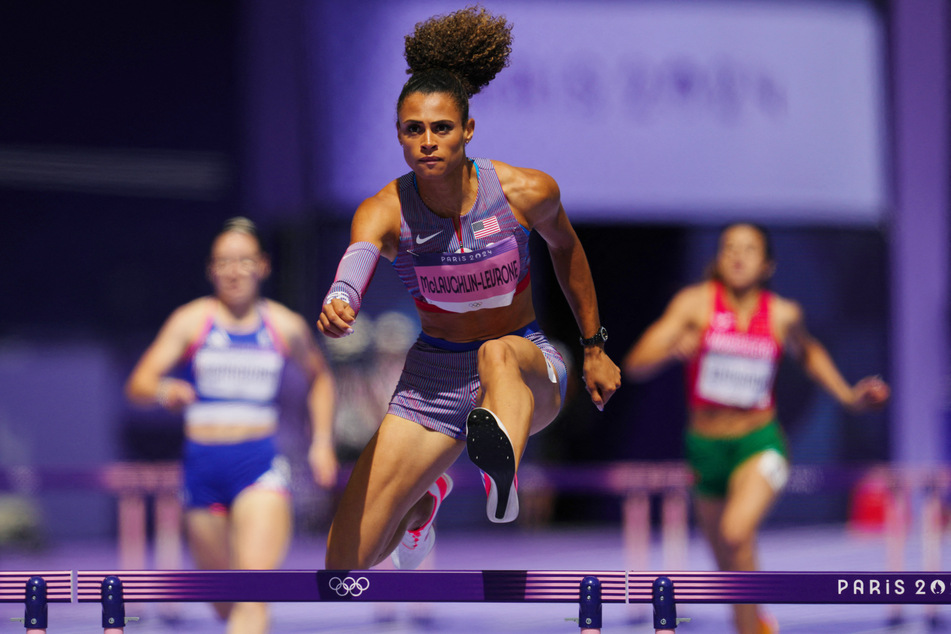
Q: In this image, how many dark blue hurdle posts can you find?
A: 4